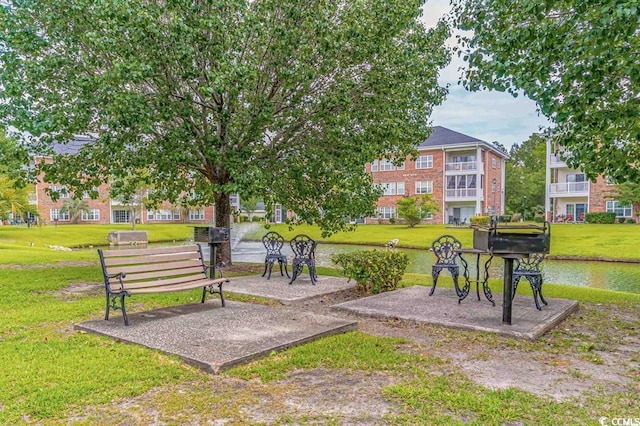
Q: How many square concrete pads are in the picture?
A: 3